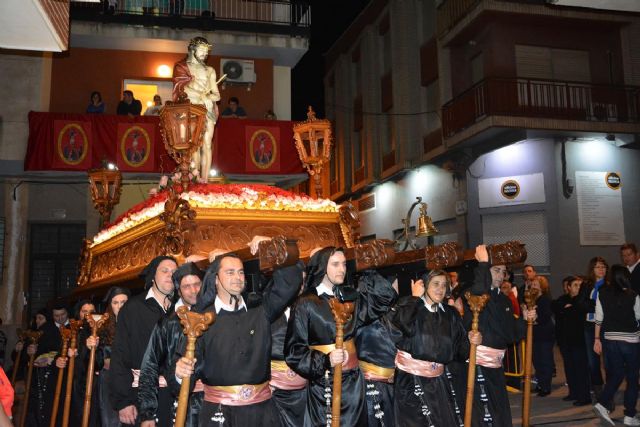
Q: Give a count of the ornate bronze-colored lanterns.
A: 3